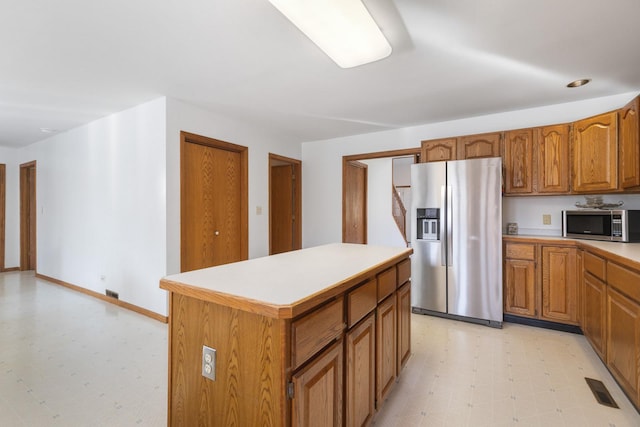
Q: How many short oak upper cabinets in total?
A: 2